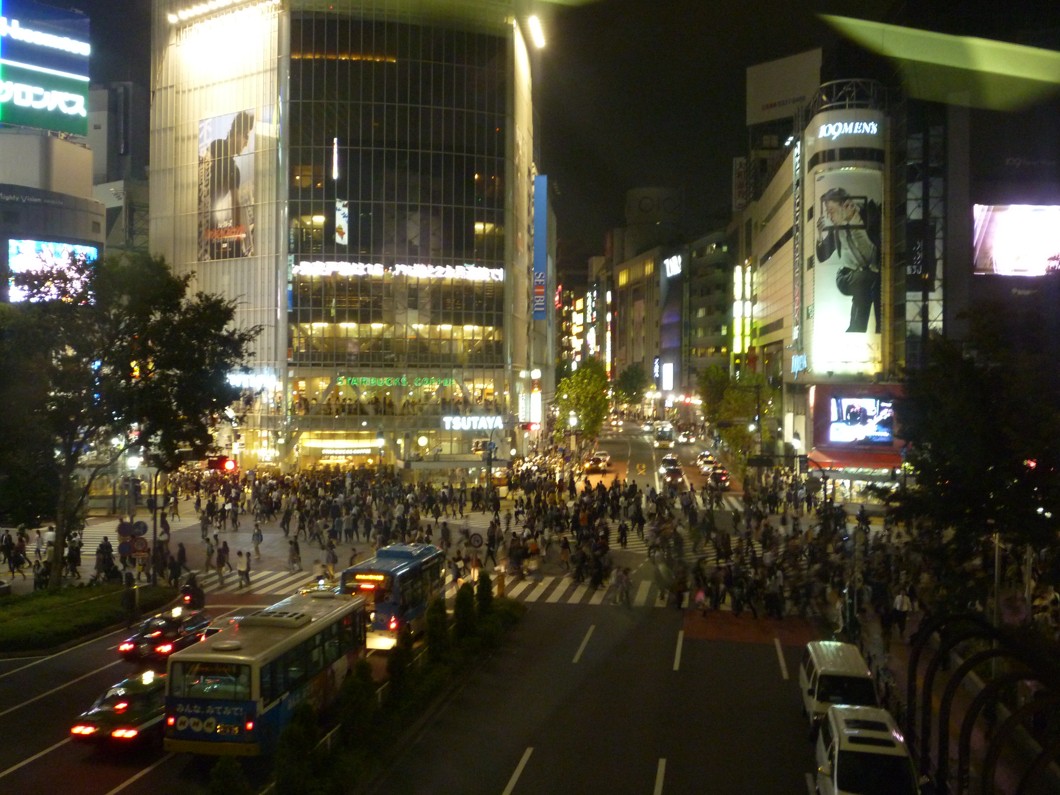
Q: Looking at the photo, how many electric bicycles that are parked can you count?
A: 0